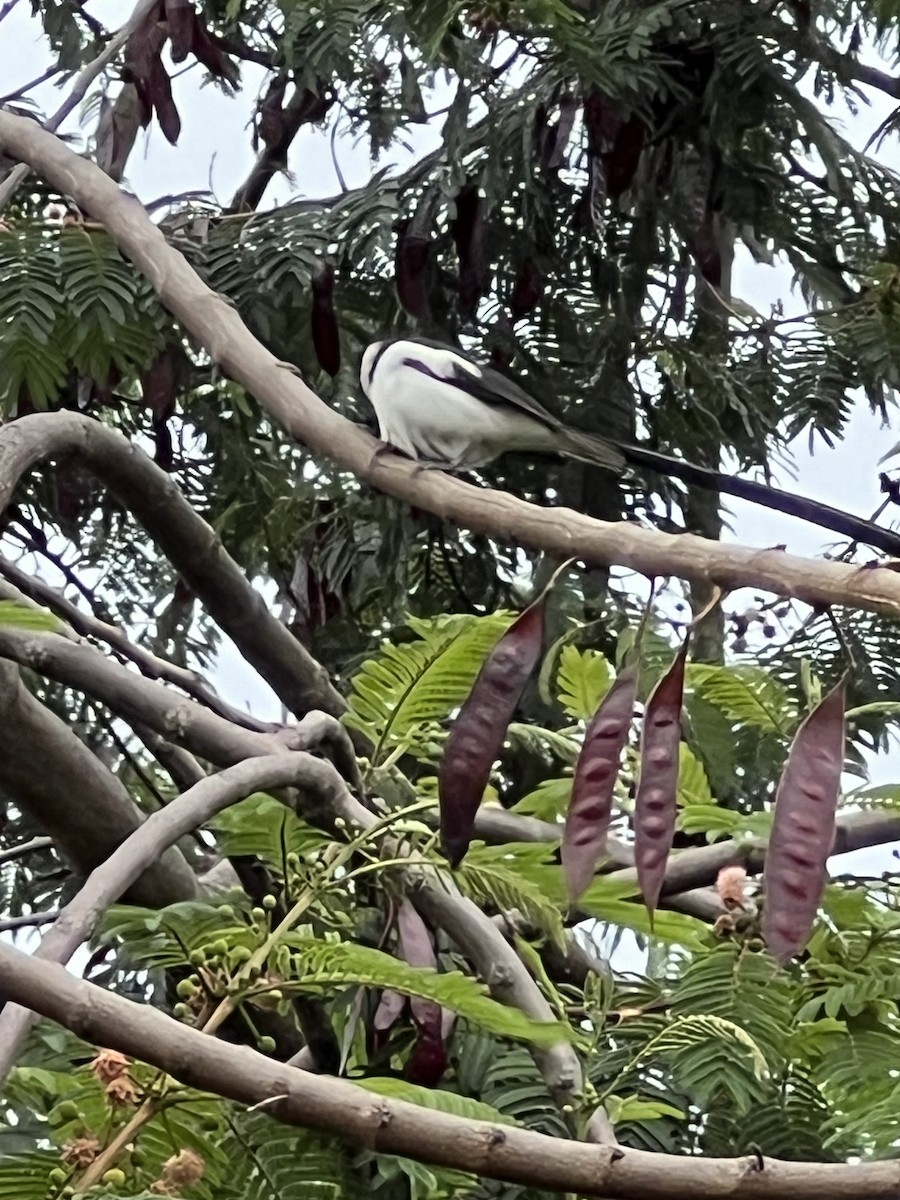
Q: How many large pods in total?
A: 4